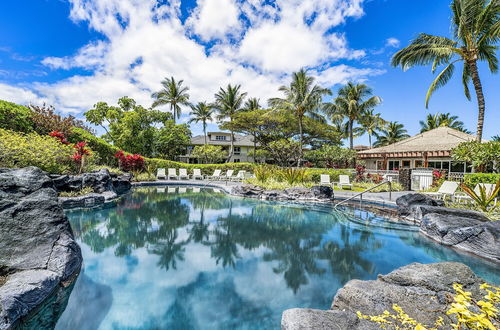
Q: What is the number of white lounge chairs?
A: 11